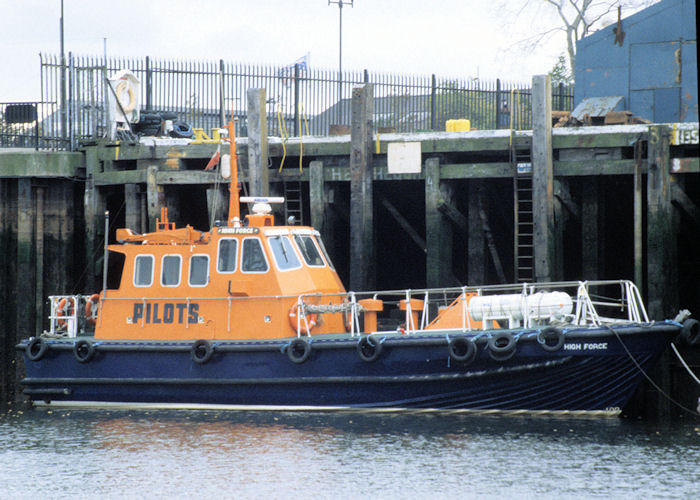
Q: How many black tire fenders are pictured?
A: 9